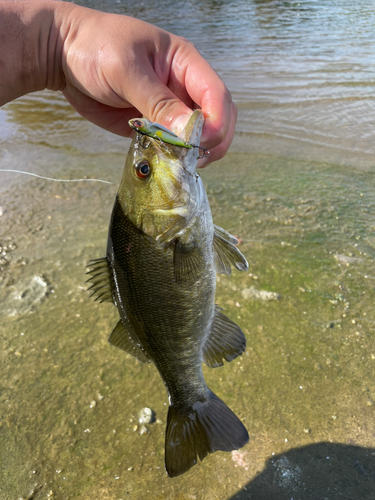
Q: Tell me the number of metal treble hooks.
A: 2